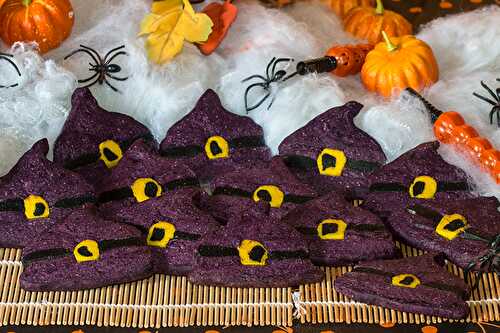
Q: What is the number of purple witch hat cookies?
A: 13